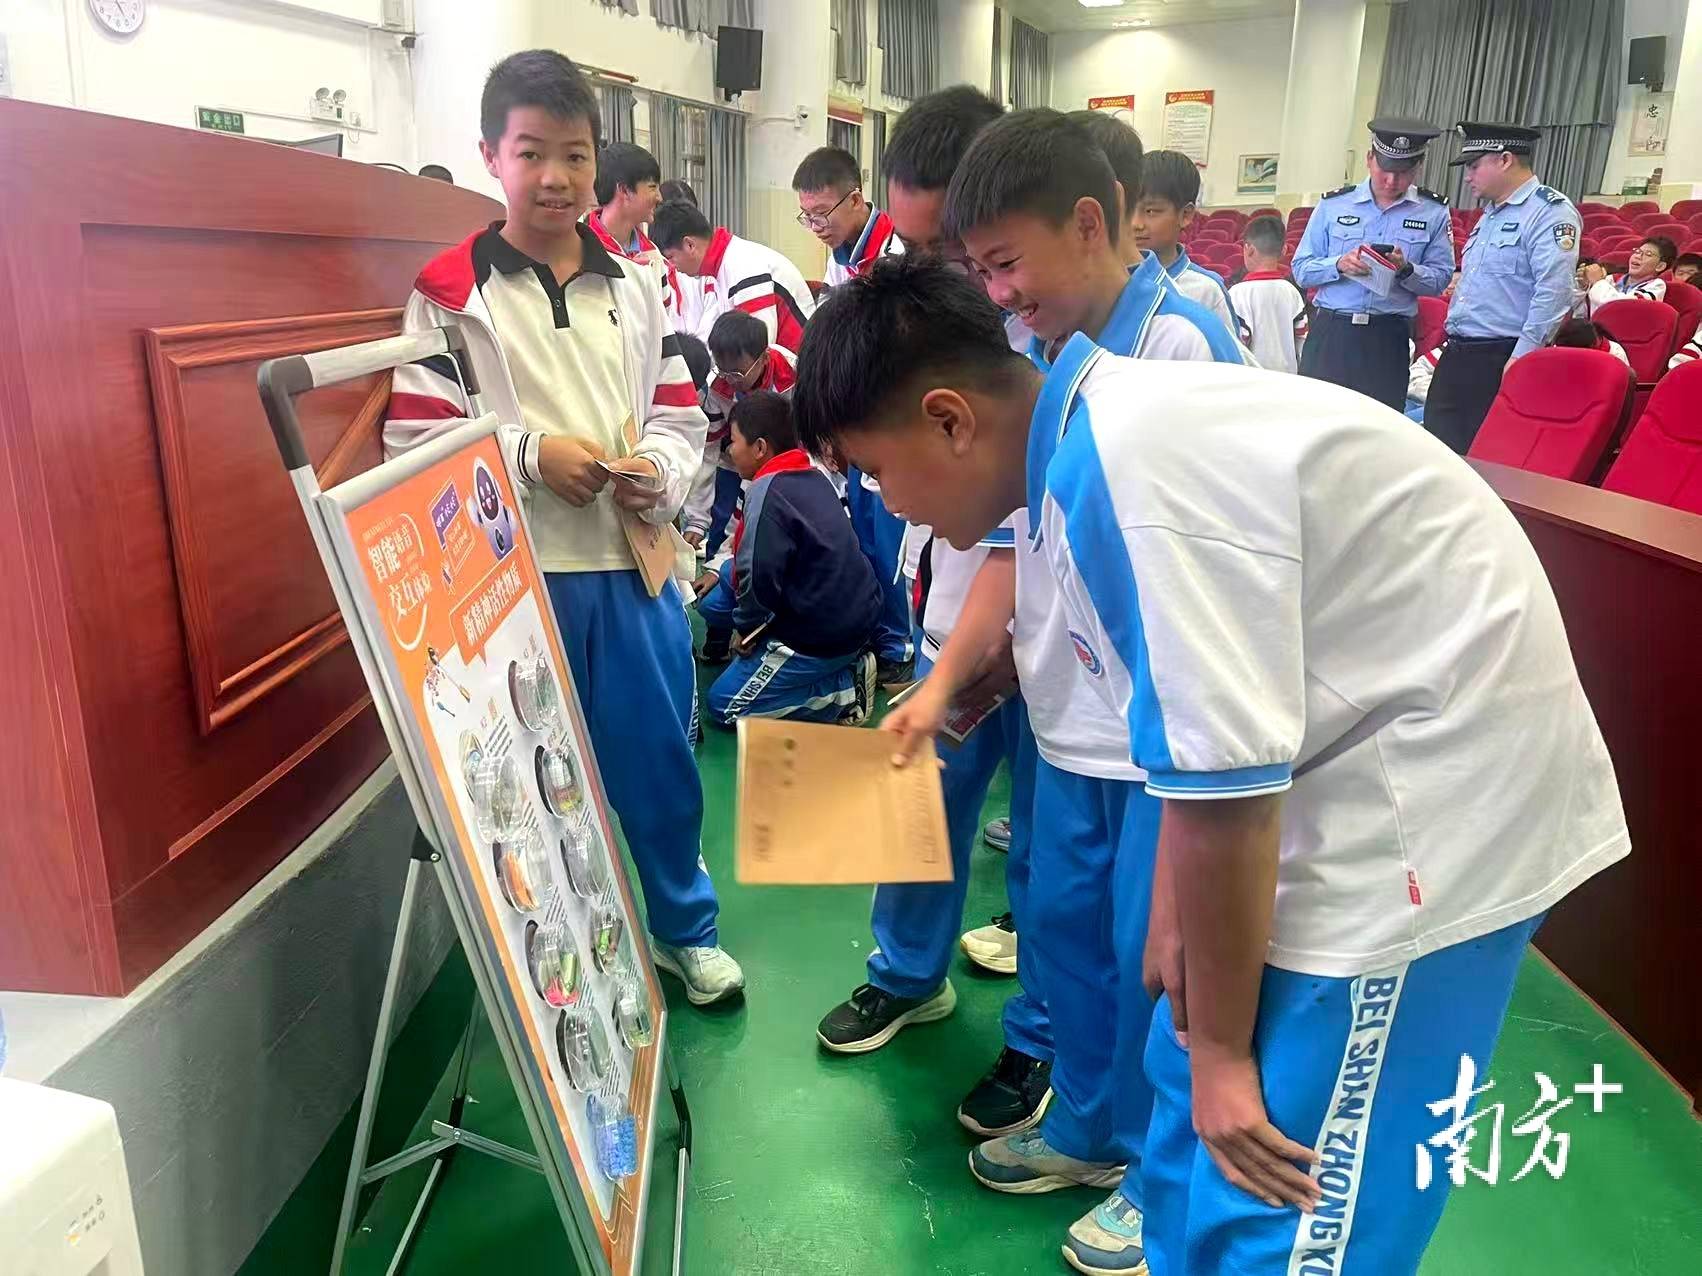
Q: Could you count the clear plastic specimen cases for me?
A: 10